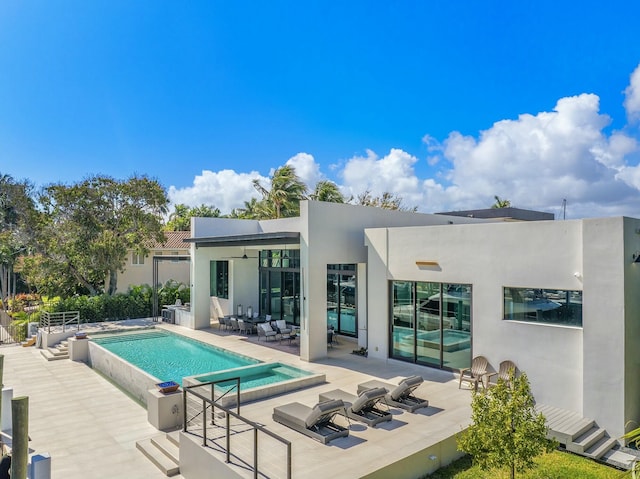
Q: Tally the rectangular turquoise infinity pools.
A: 1